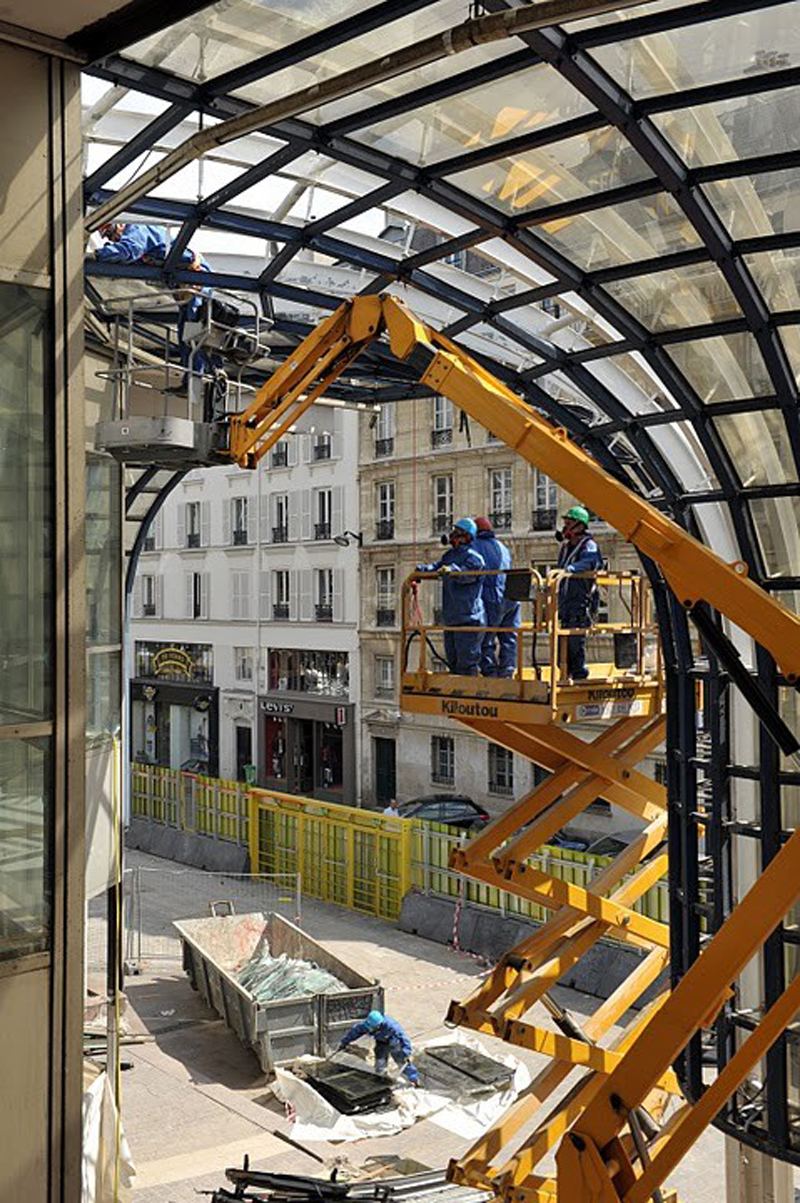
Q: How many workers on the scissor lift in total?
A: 3